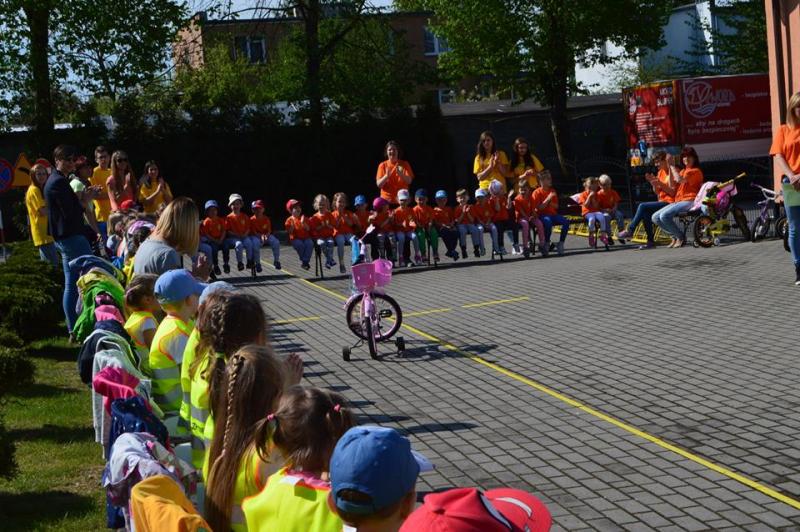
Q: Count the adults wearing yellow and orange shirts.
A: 9